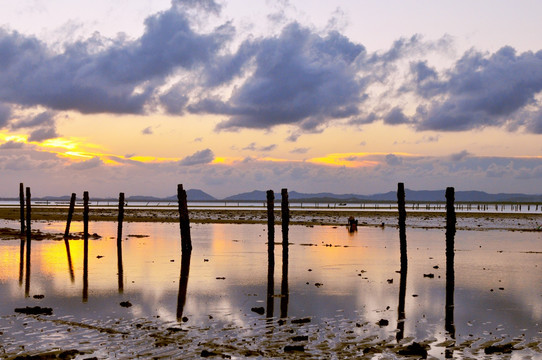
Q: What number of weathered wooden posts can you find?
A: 10